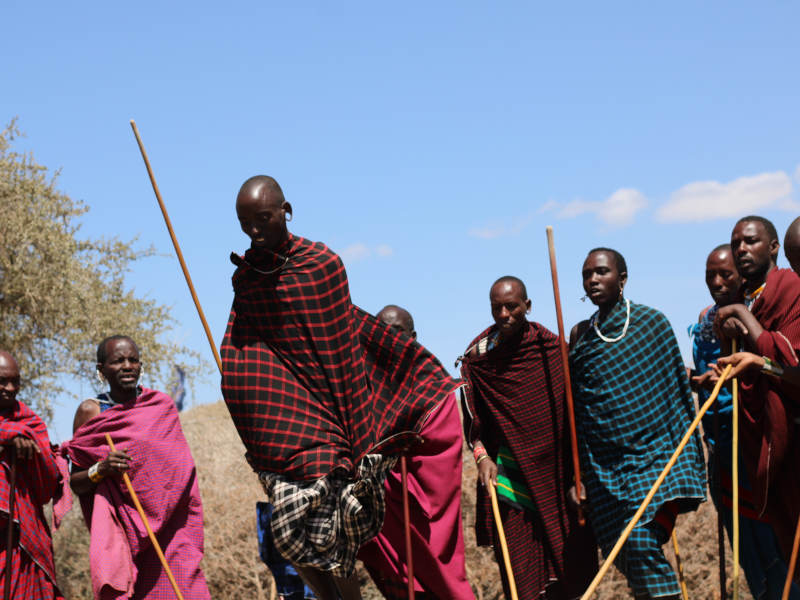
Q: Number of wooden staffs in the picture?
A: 11